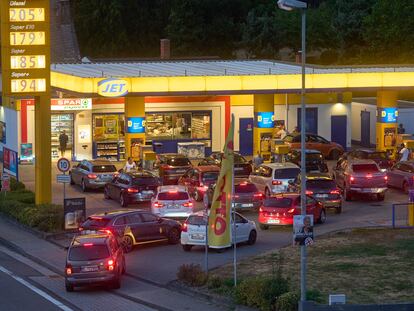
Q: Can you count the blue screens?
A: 3